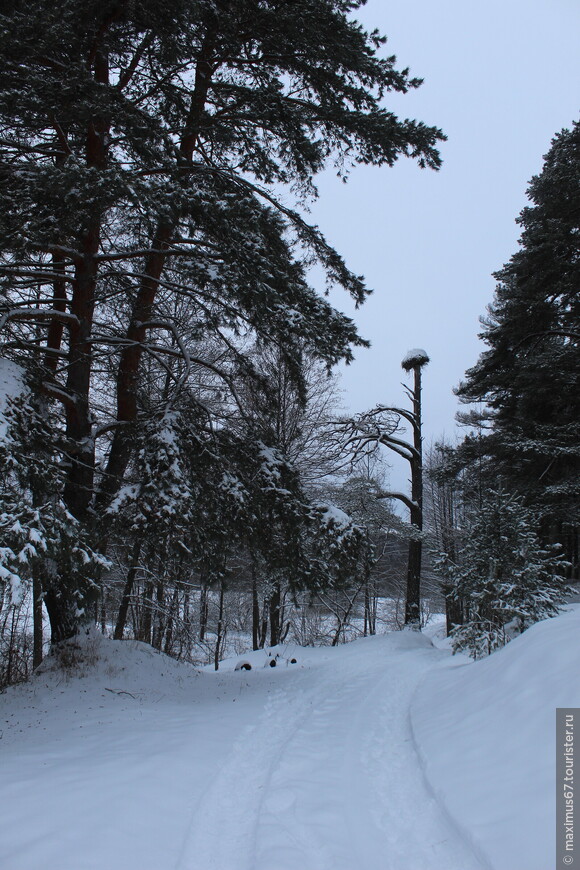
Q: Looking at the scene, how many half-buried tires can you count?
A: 3